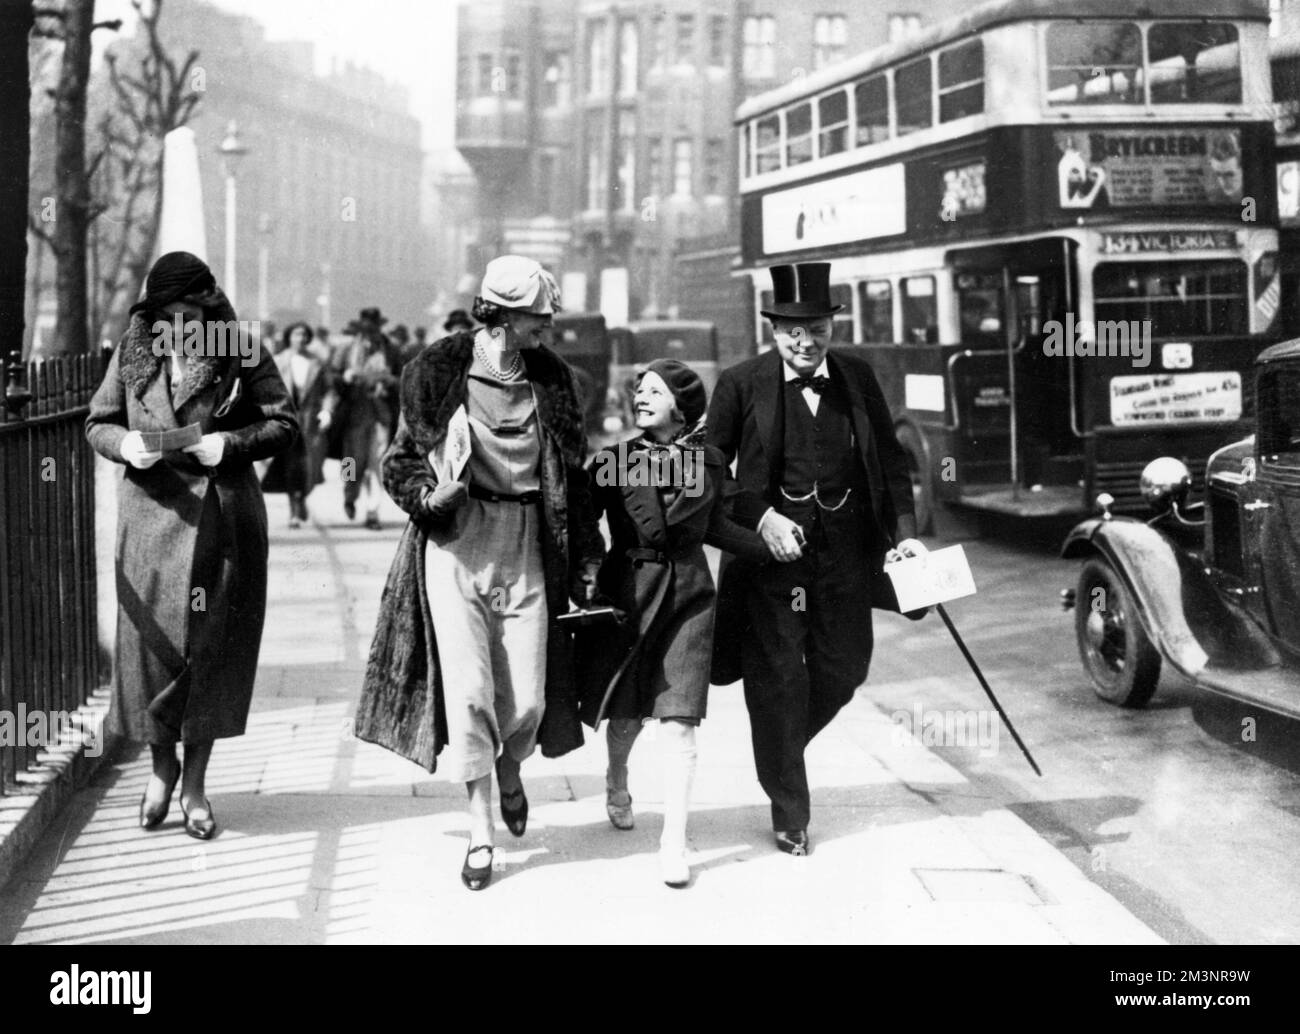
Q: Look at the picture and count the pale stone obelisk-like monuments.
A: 1